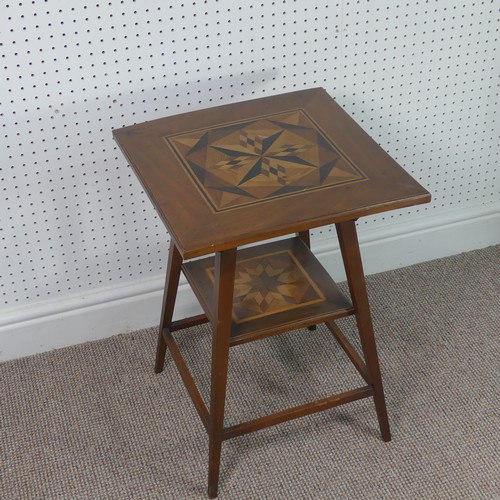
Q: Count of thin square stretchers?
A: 4